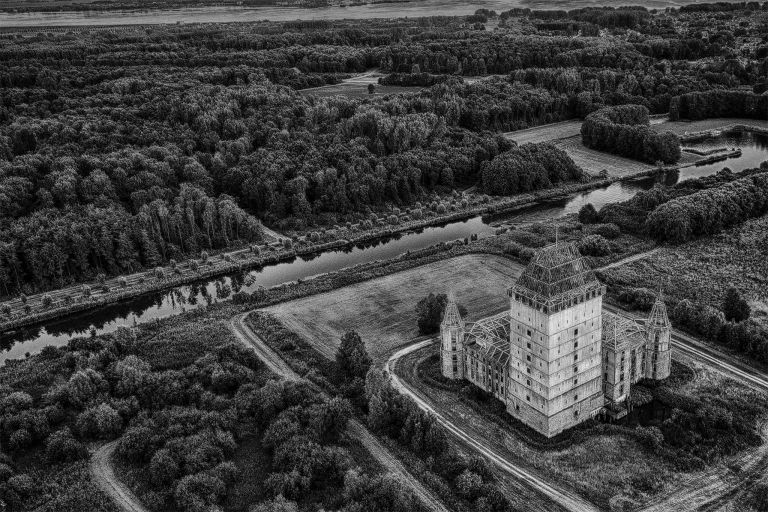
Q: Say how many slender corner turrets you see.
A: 2